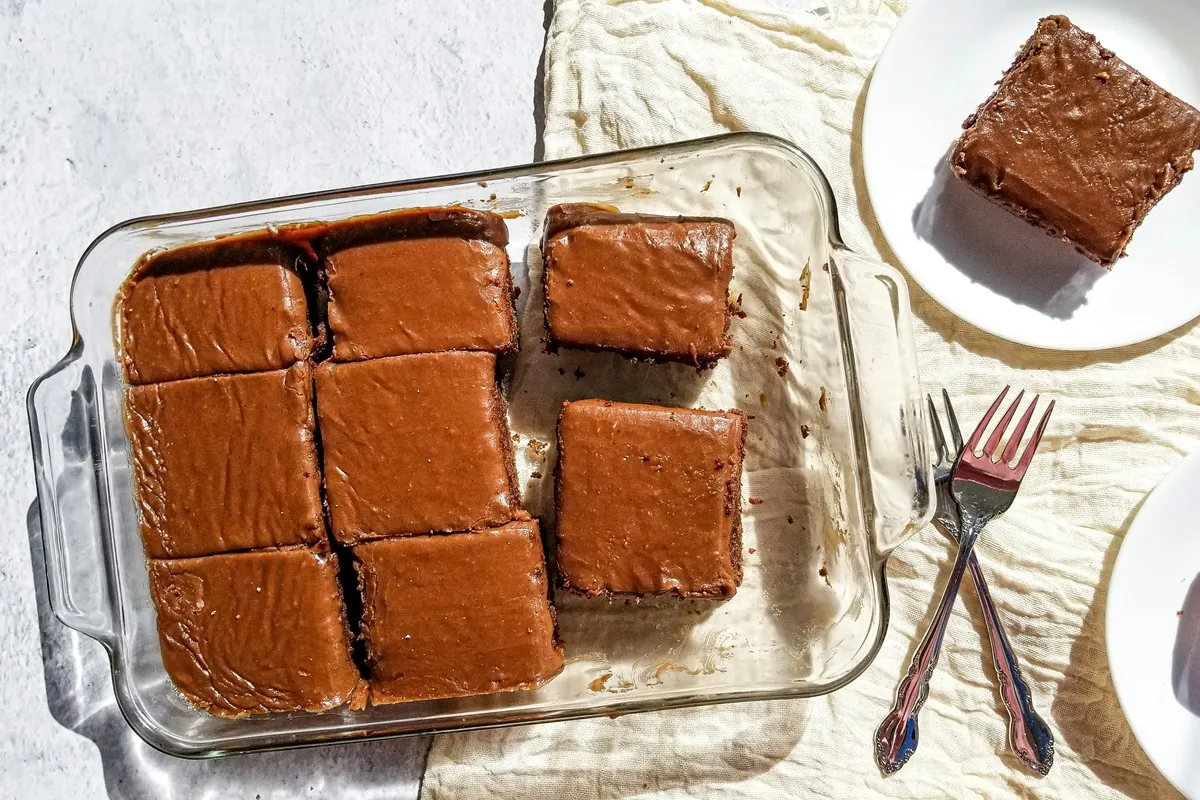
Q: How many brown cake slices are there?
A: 9